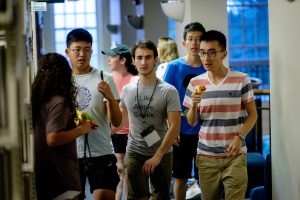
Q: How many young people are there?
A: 7